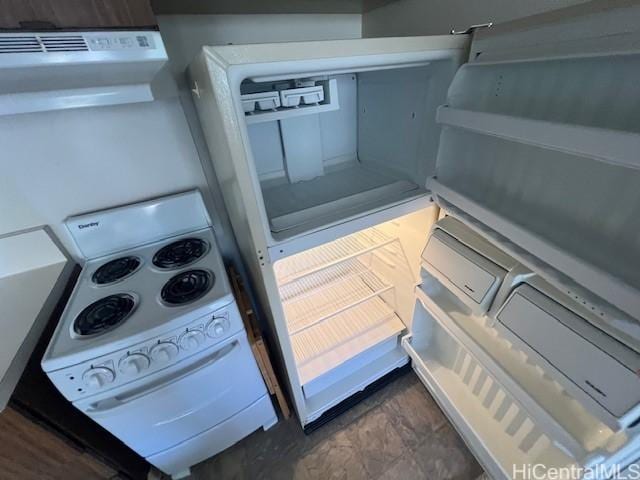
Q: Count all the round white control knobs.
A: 5